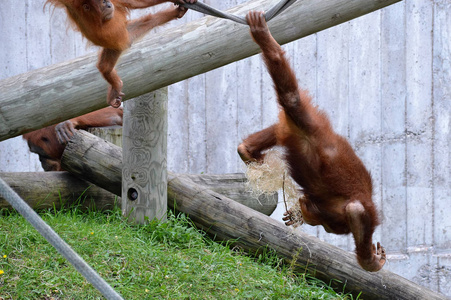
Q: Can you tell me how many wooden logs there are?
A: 4